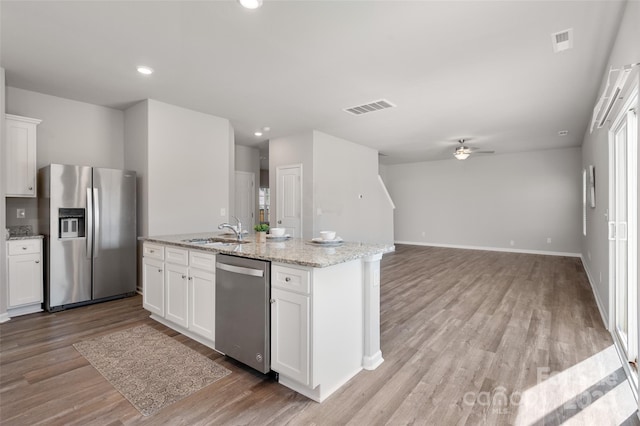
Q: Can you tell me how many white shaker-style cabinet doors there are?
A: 6